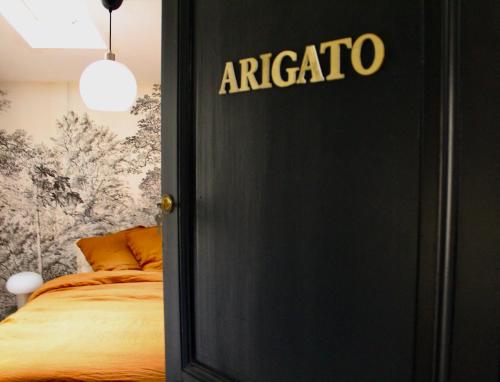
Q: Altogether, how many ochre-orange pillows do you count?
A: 2